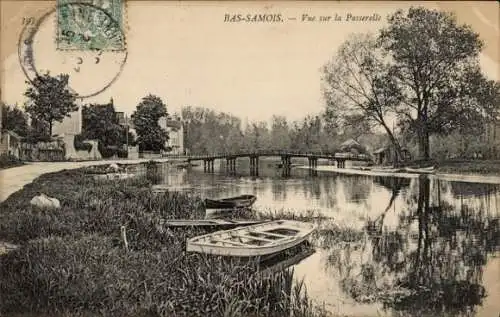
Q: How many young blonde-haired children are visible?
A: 0